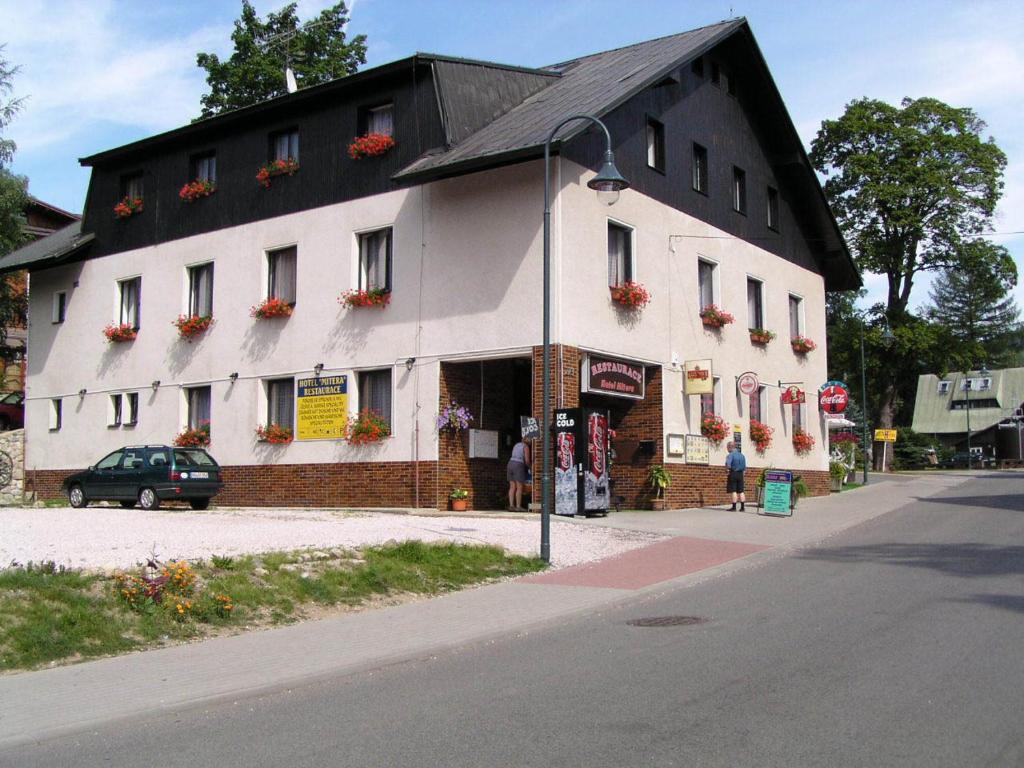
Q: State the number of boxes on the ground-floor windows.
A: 6